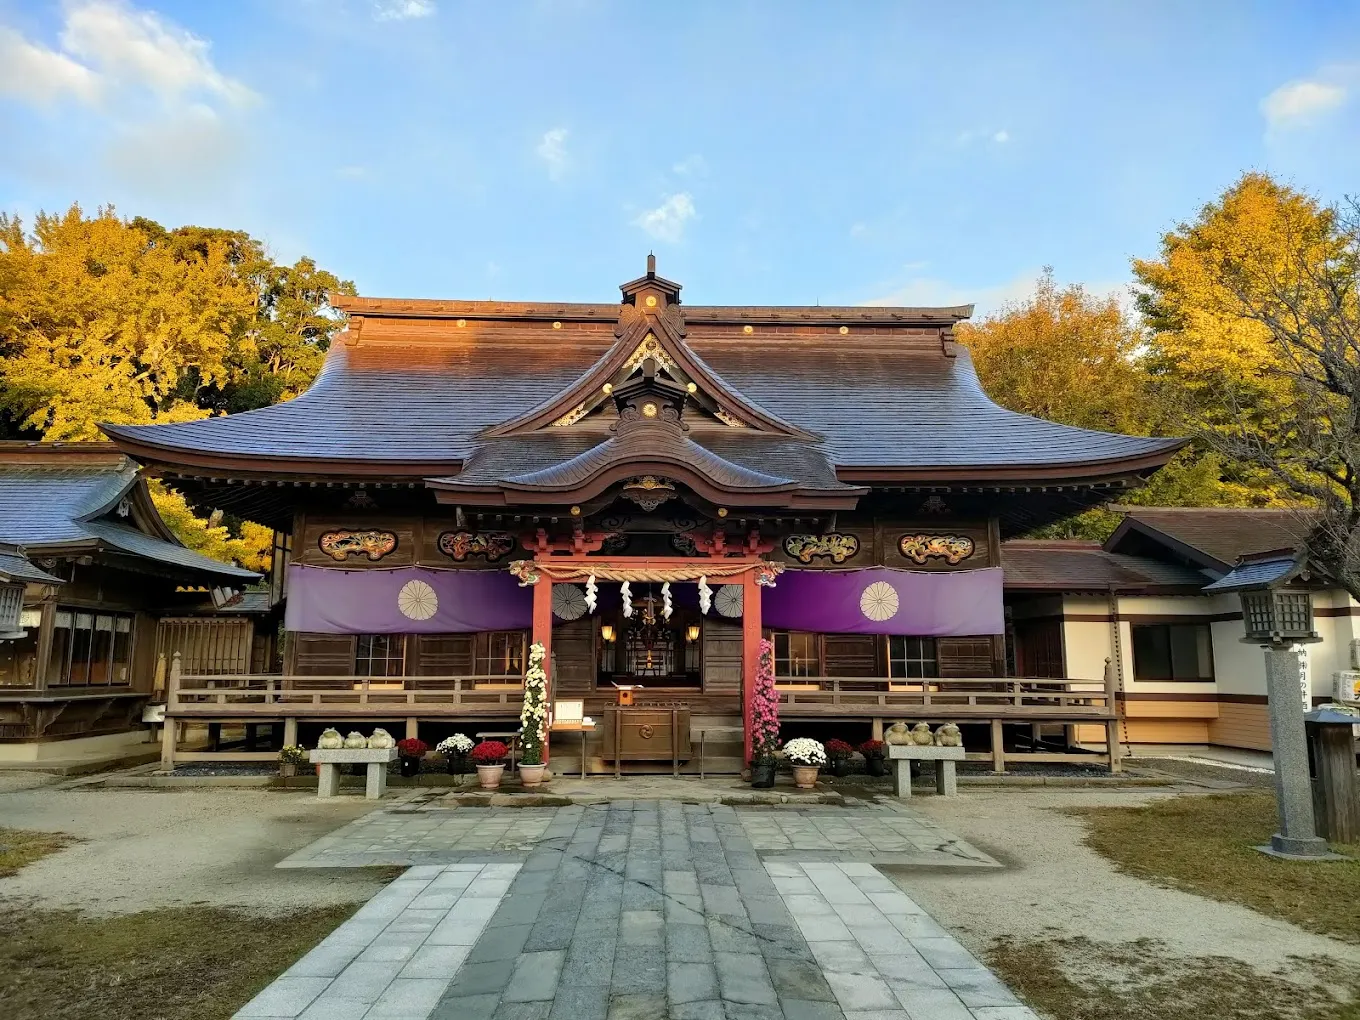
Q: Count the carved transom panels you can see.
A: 4